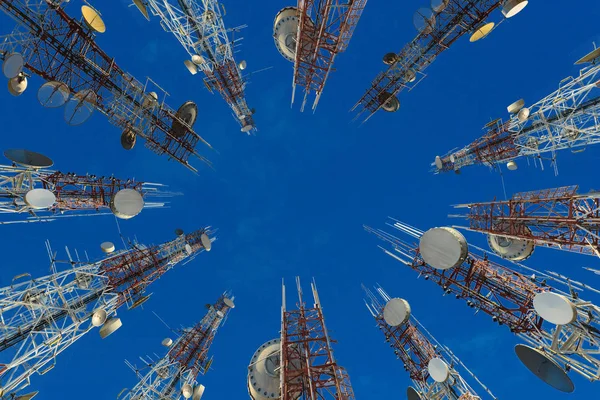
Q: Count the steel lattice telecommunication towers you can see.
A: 12